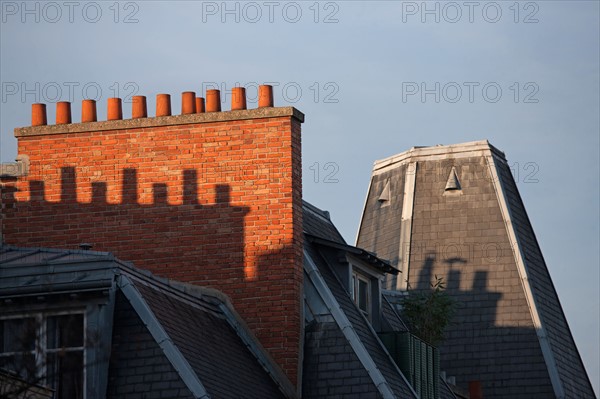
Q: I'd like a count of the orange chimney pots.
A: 11